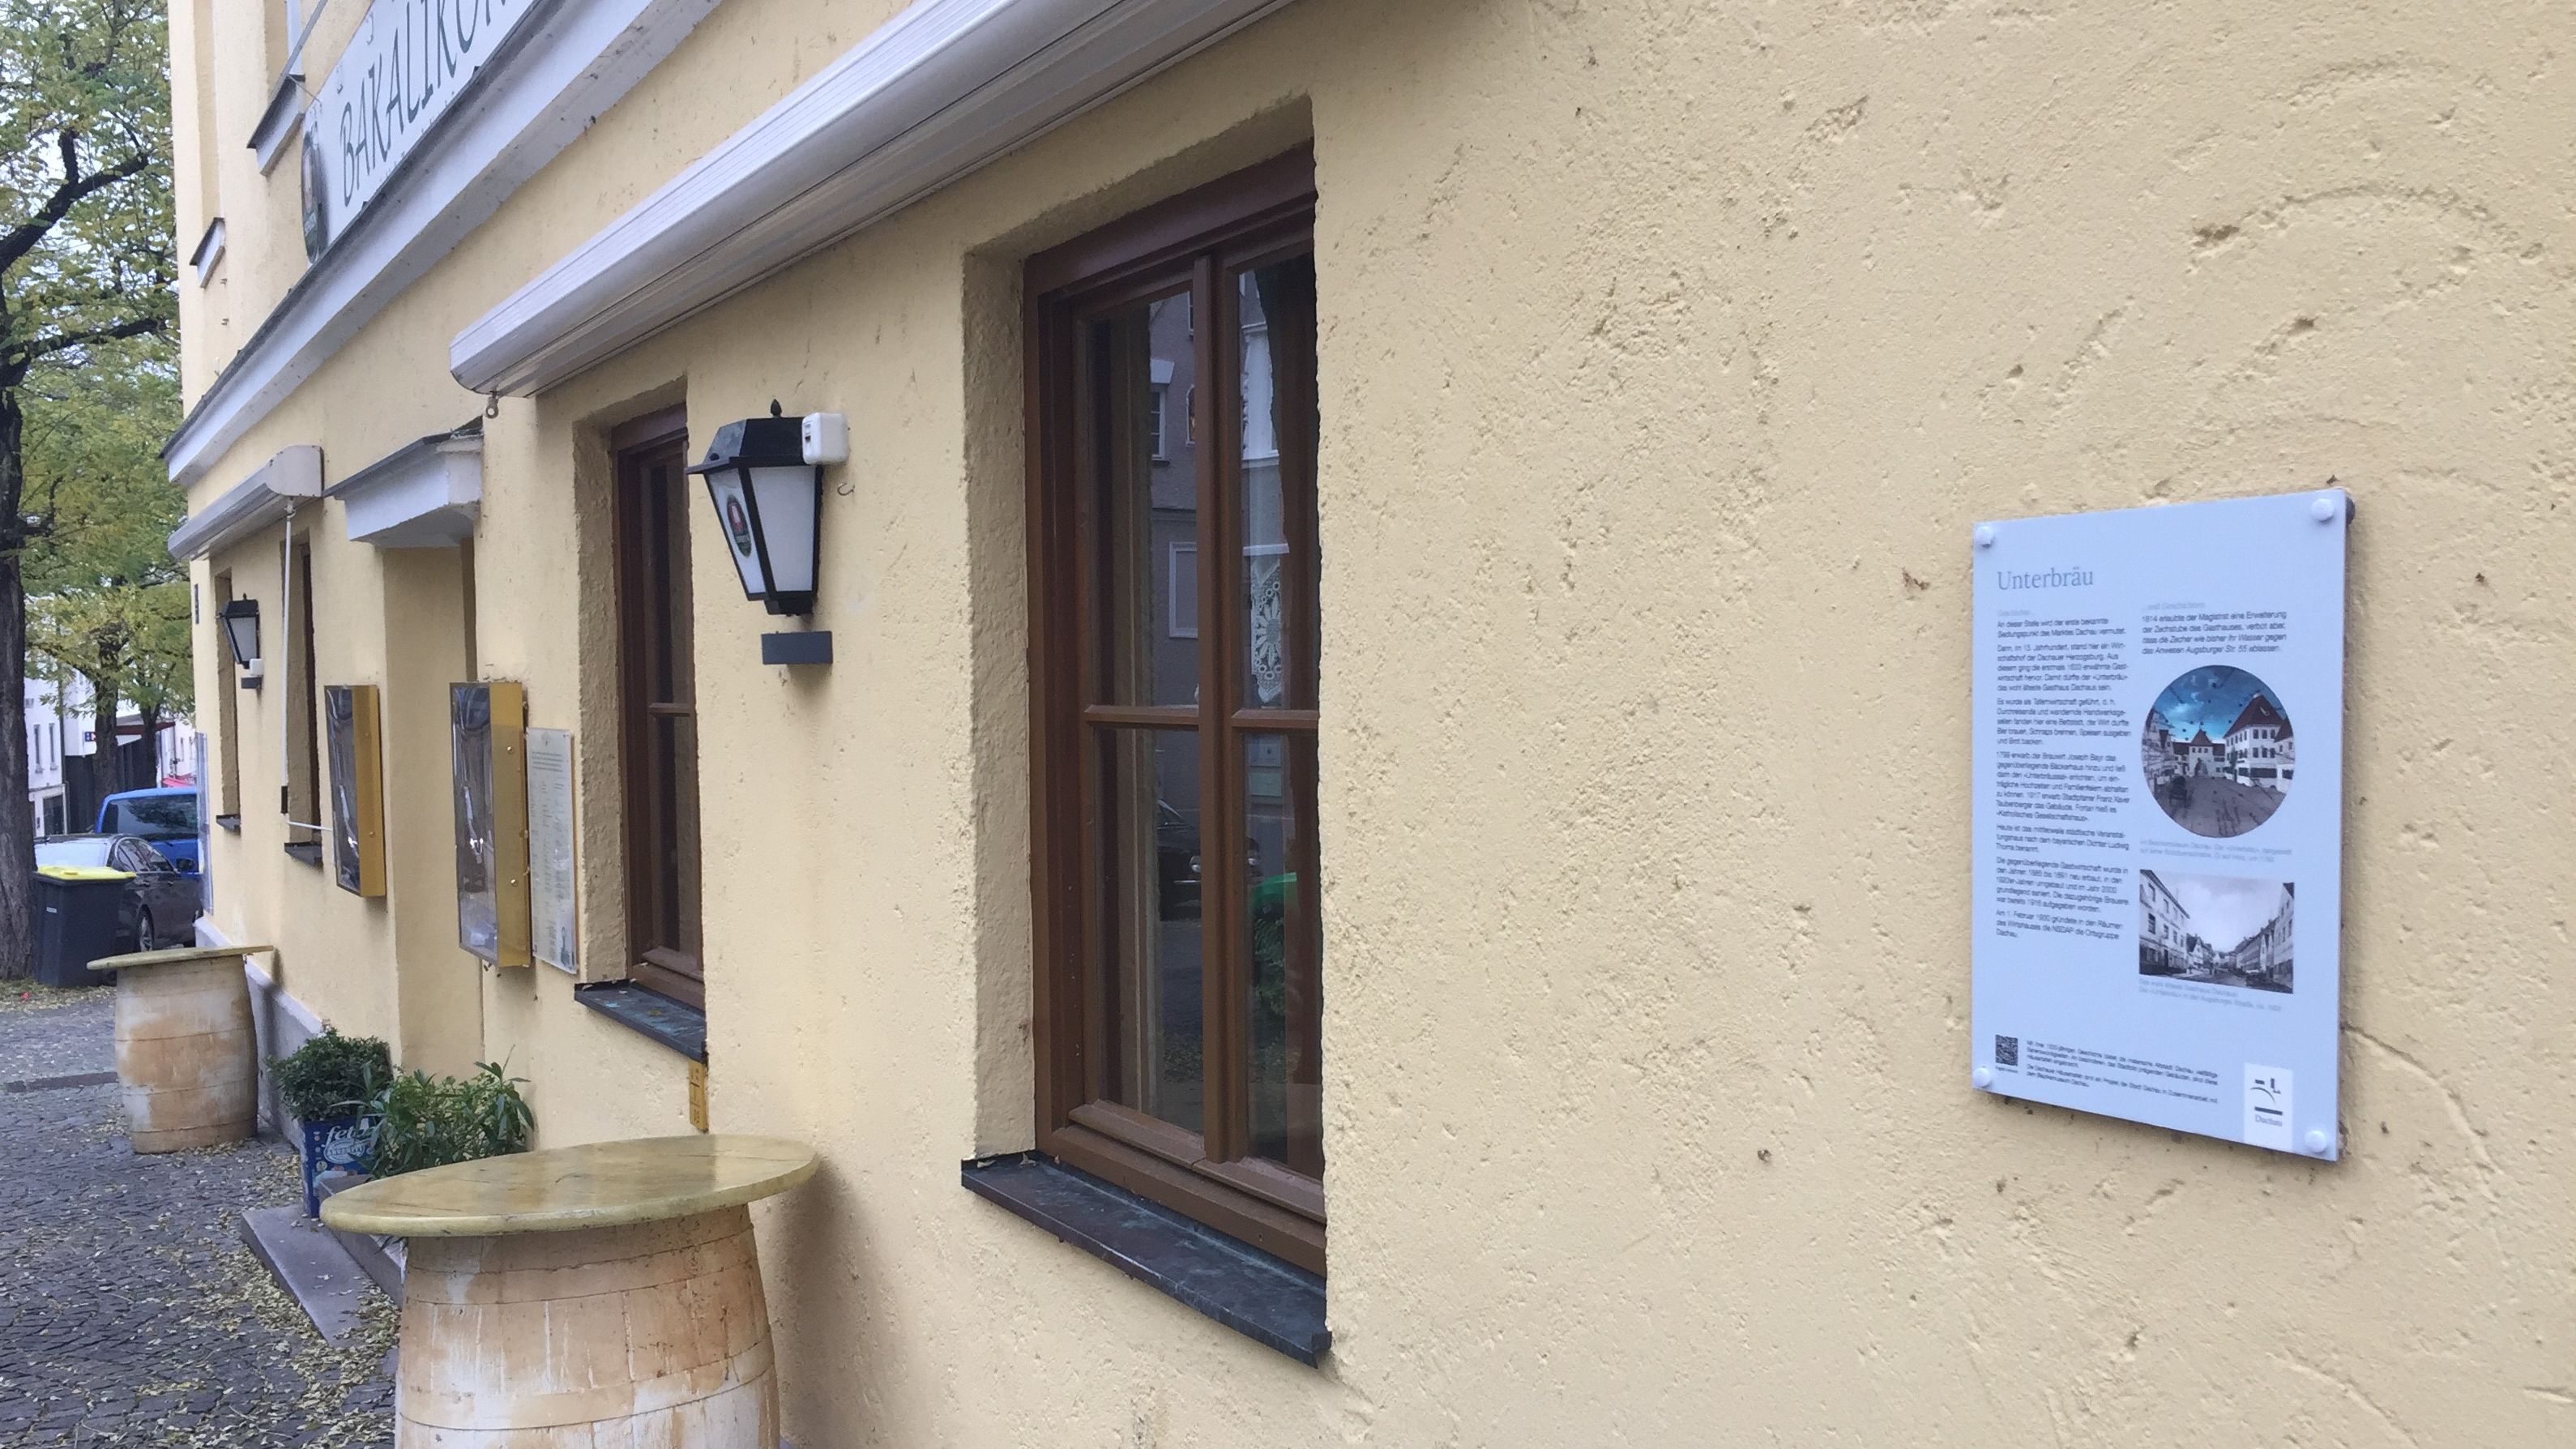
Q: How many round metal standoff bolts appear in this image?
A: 4